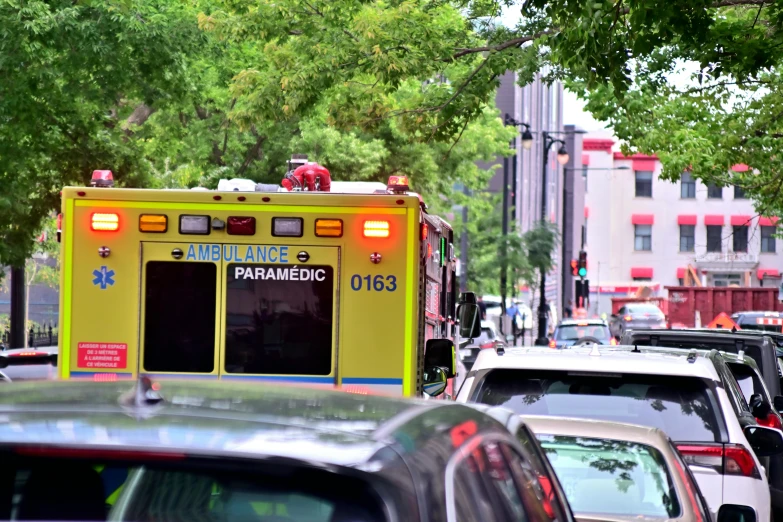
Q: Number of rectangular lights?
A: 7